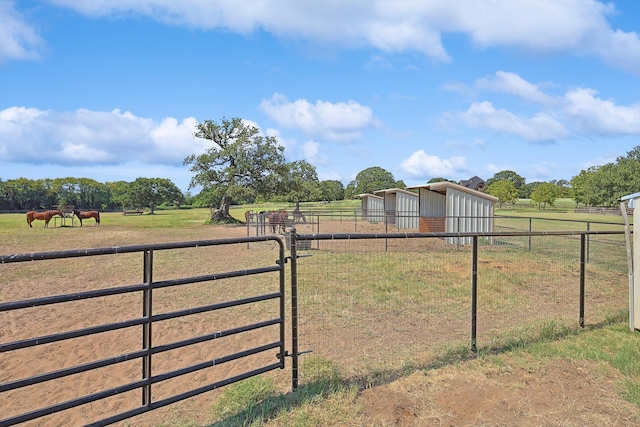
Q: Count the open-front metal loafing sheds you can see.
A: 3